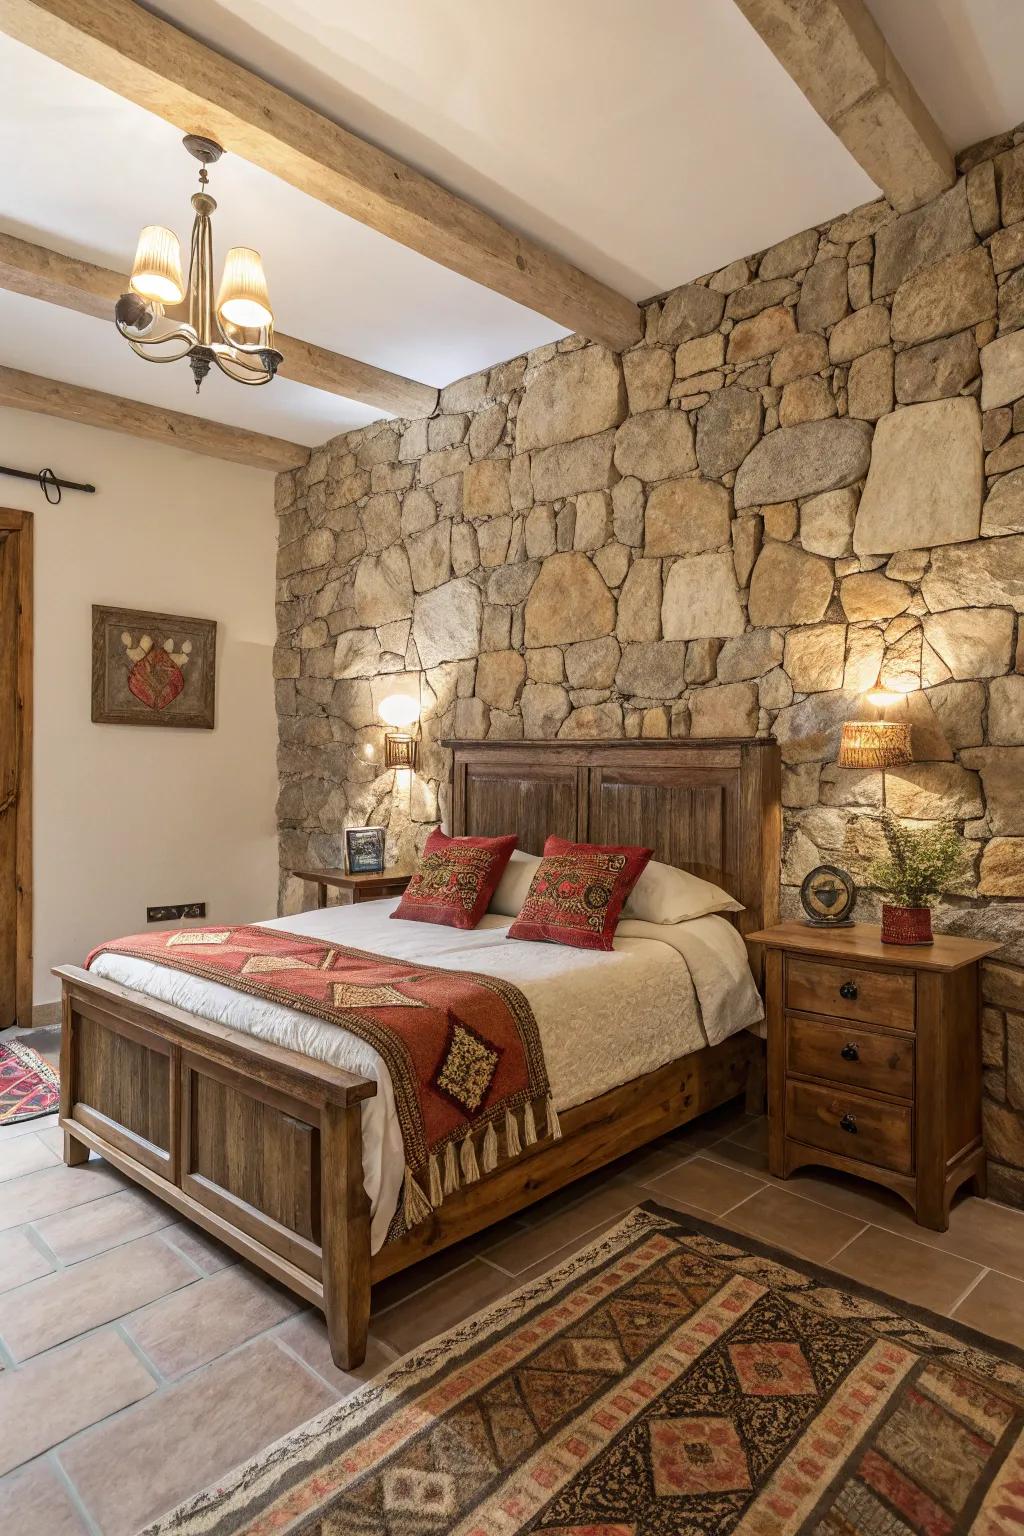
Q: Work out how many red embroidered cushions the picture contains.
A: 2